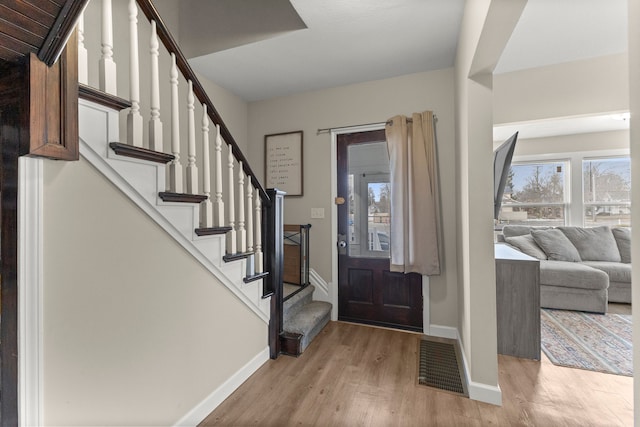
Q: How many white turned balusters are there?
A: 12